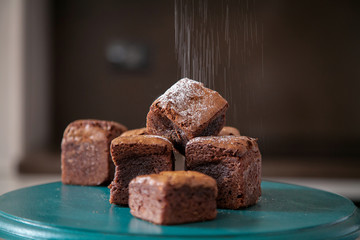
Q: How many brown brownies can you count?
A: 7